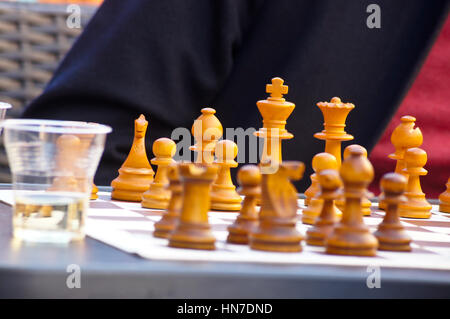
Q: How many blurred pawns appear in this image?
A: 4